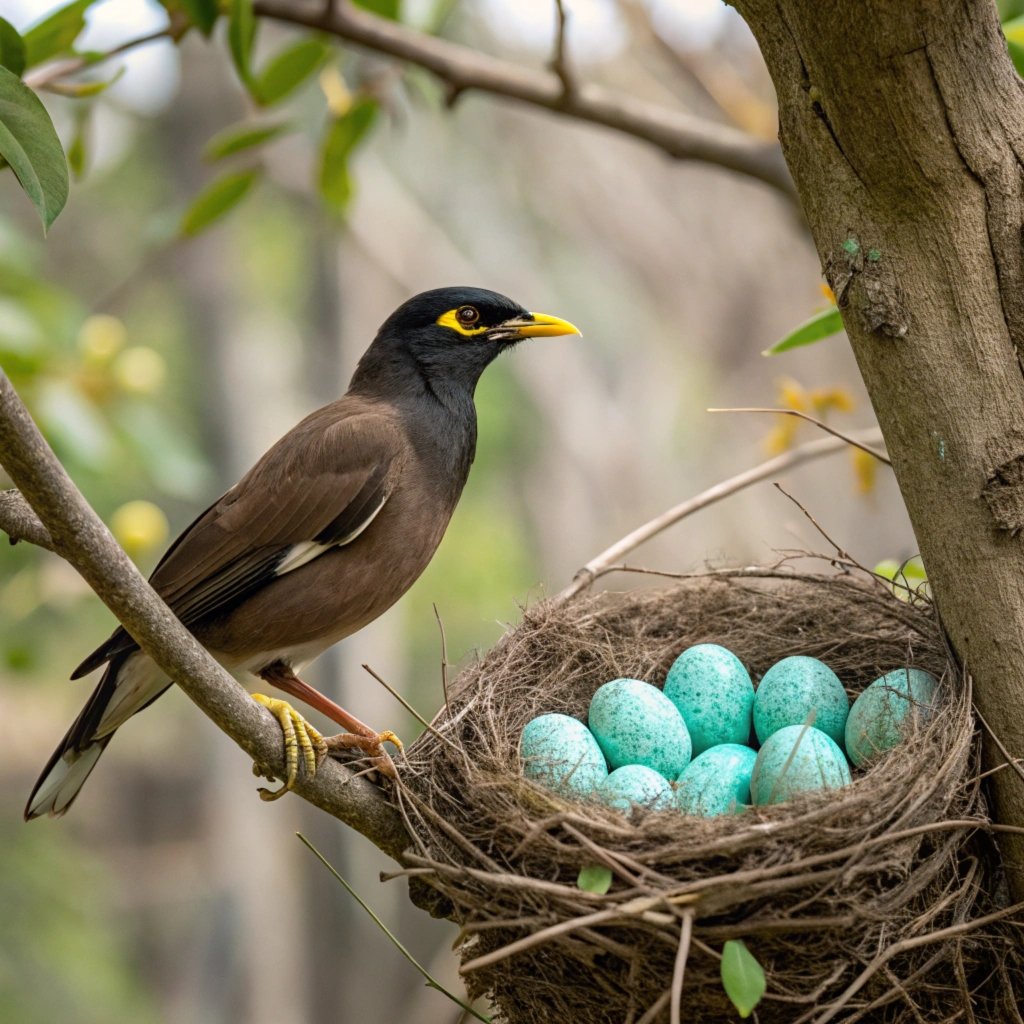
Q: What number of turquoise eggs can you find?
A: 8